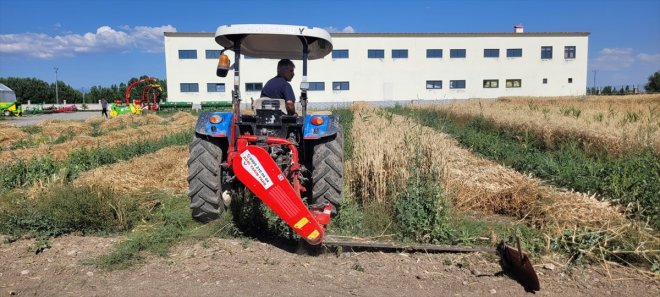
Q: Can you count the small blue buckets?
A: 0